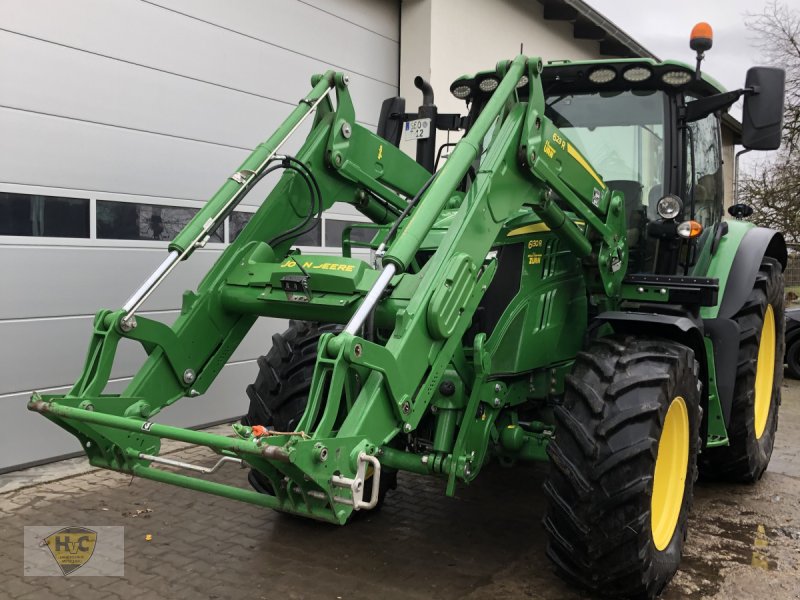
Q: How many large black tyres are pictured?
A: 3